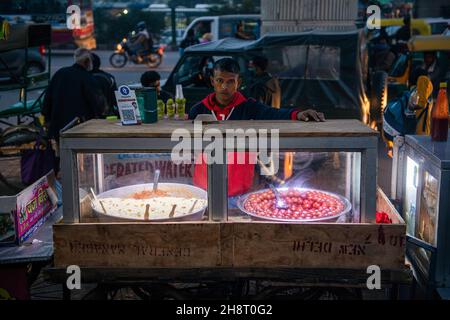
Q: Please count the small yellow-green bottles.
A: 3